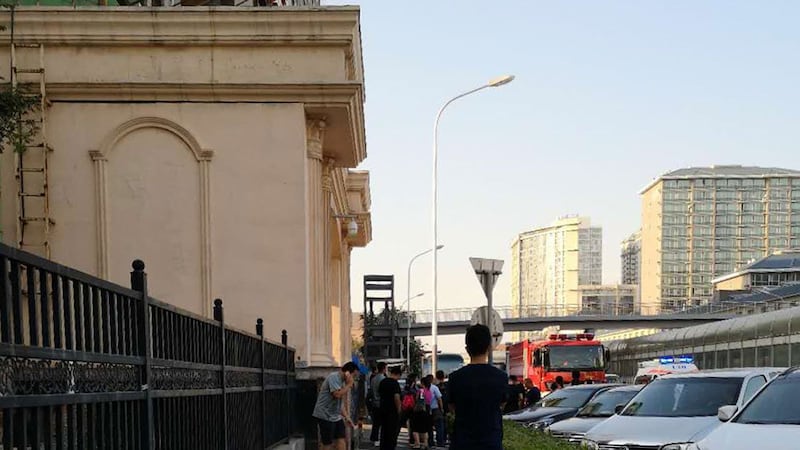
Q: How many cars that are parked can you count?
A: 4